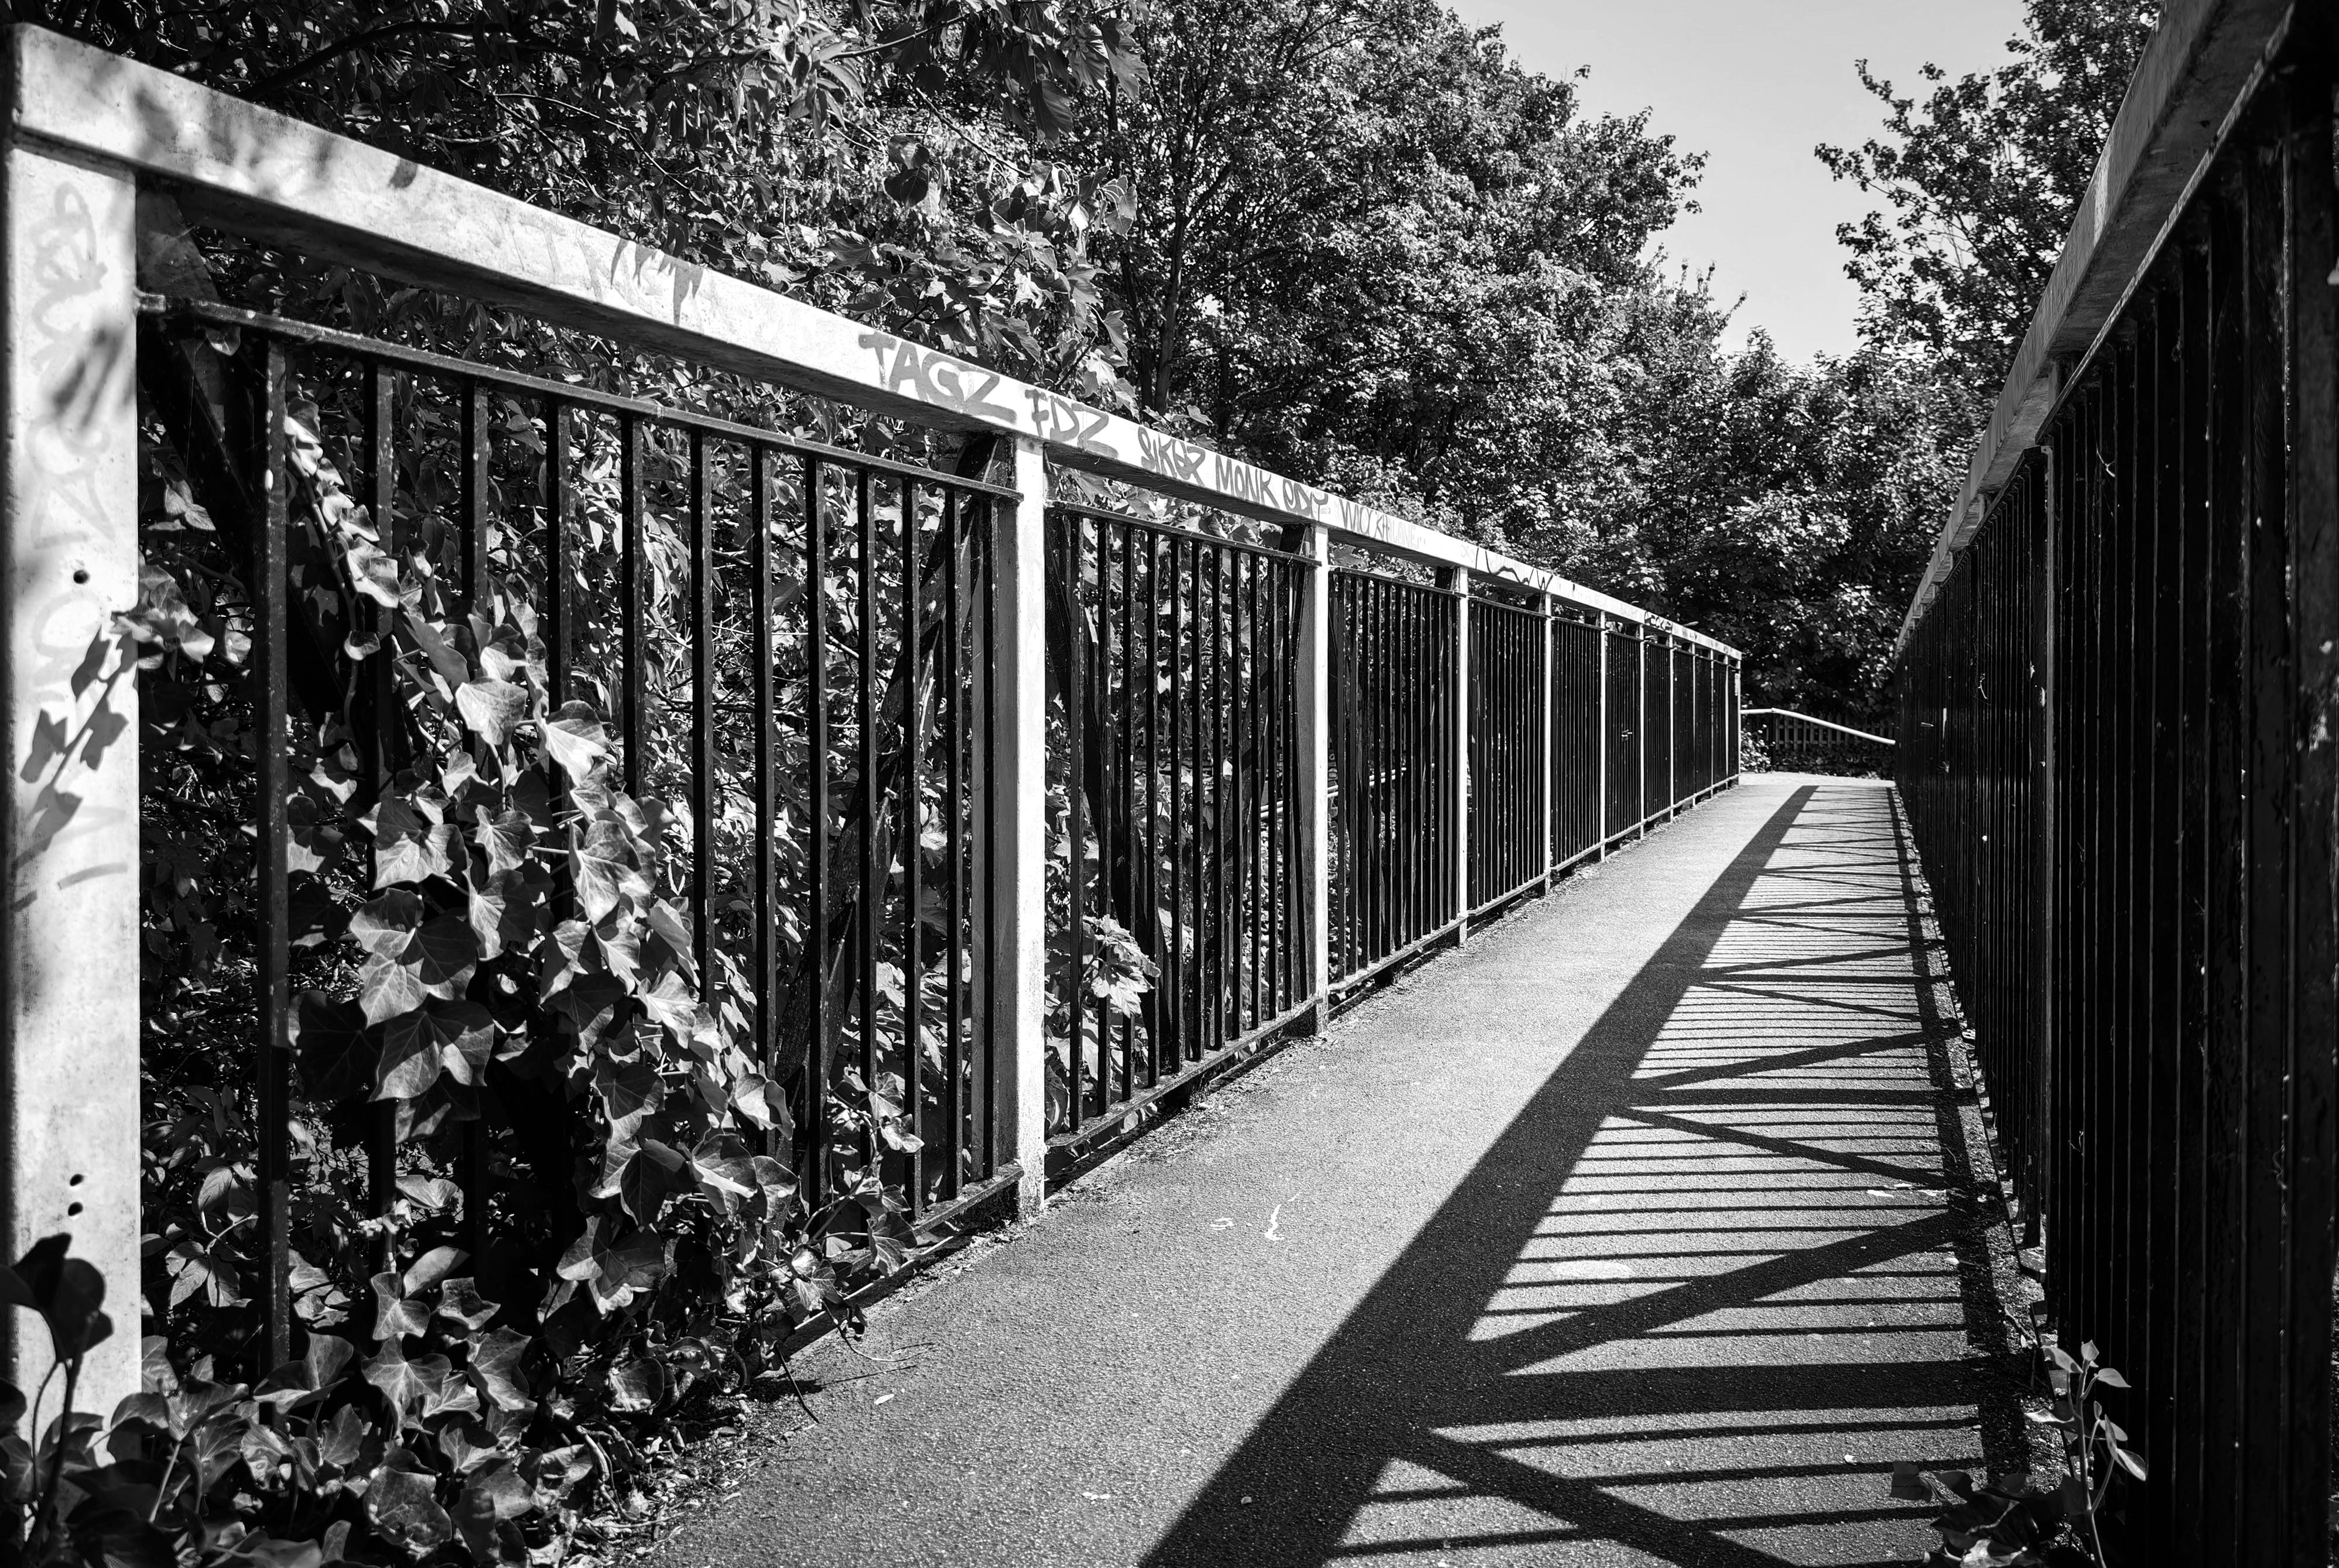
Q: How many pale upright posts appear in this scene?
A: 12